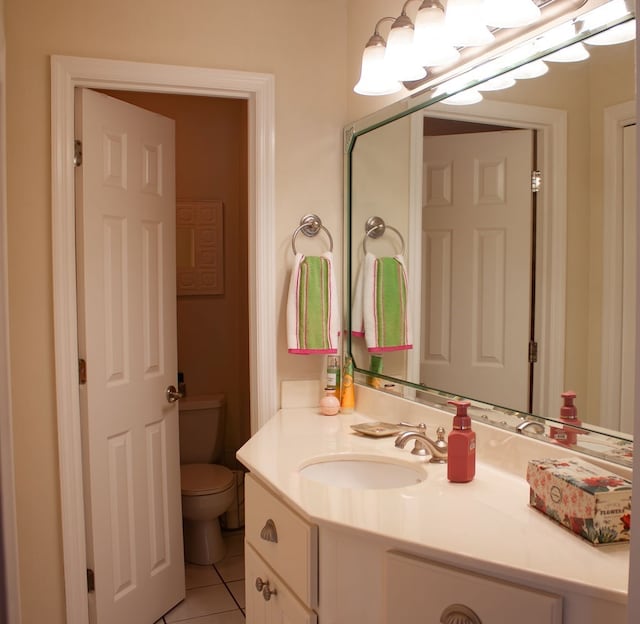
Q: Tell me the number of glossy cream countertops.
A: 1